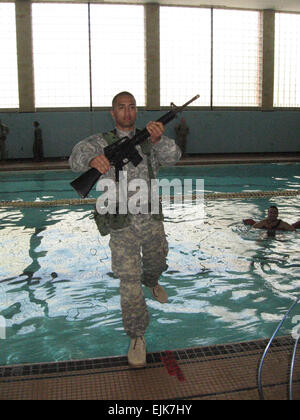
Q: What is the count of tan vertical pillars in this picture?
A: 3